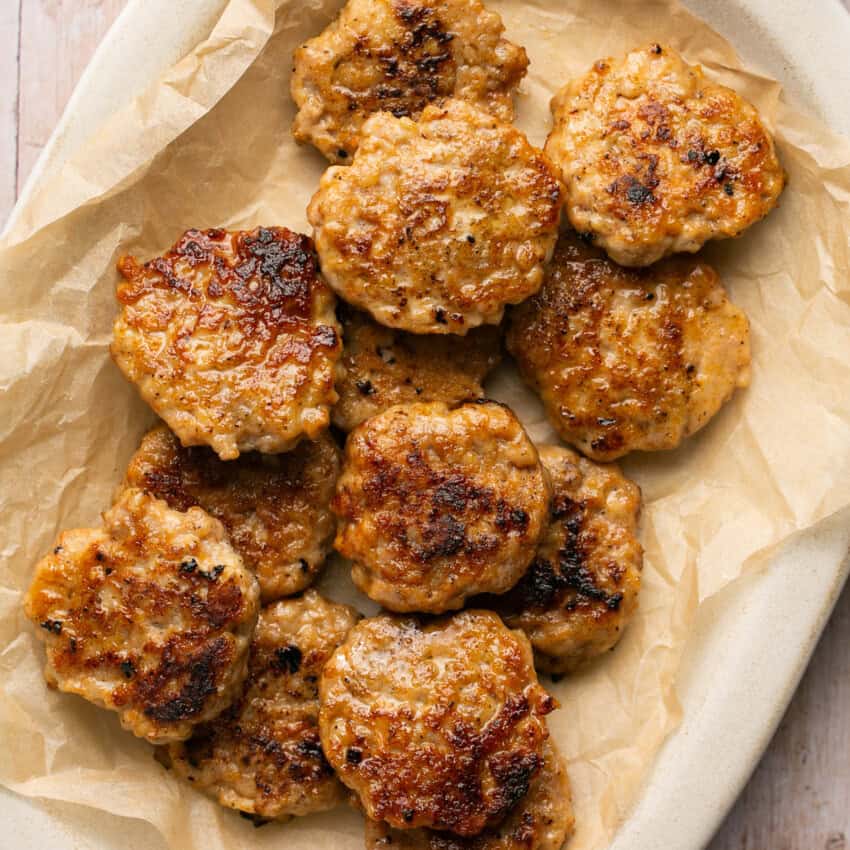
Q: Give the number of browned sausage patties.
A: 13